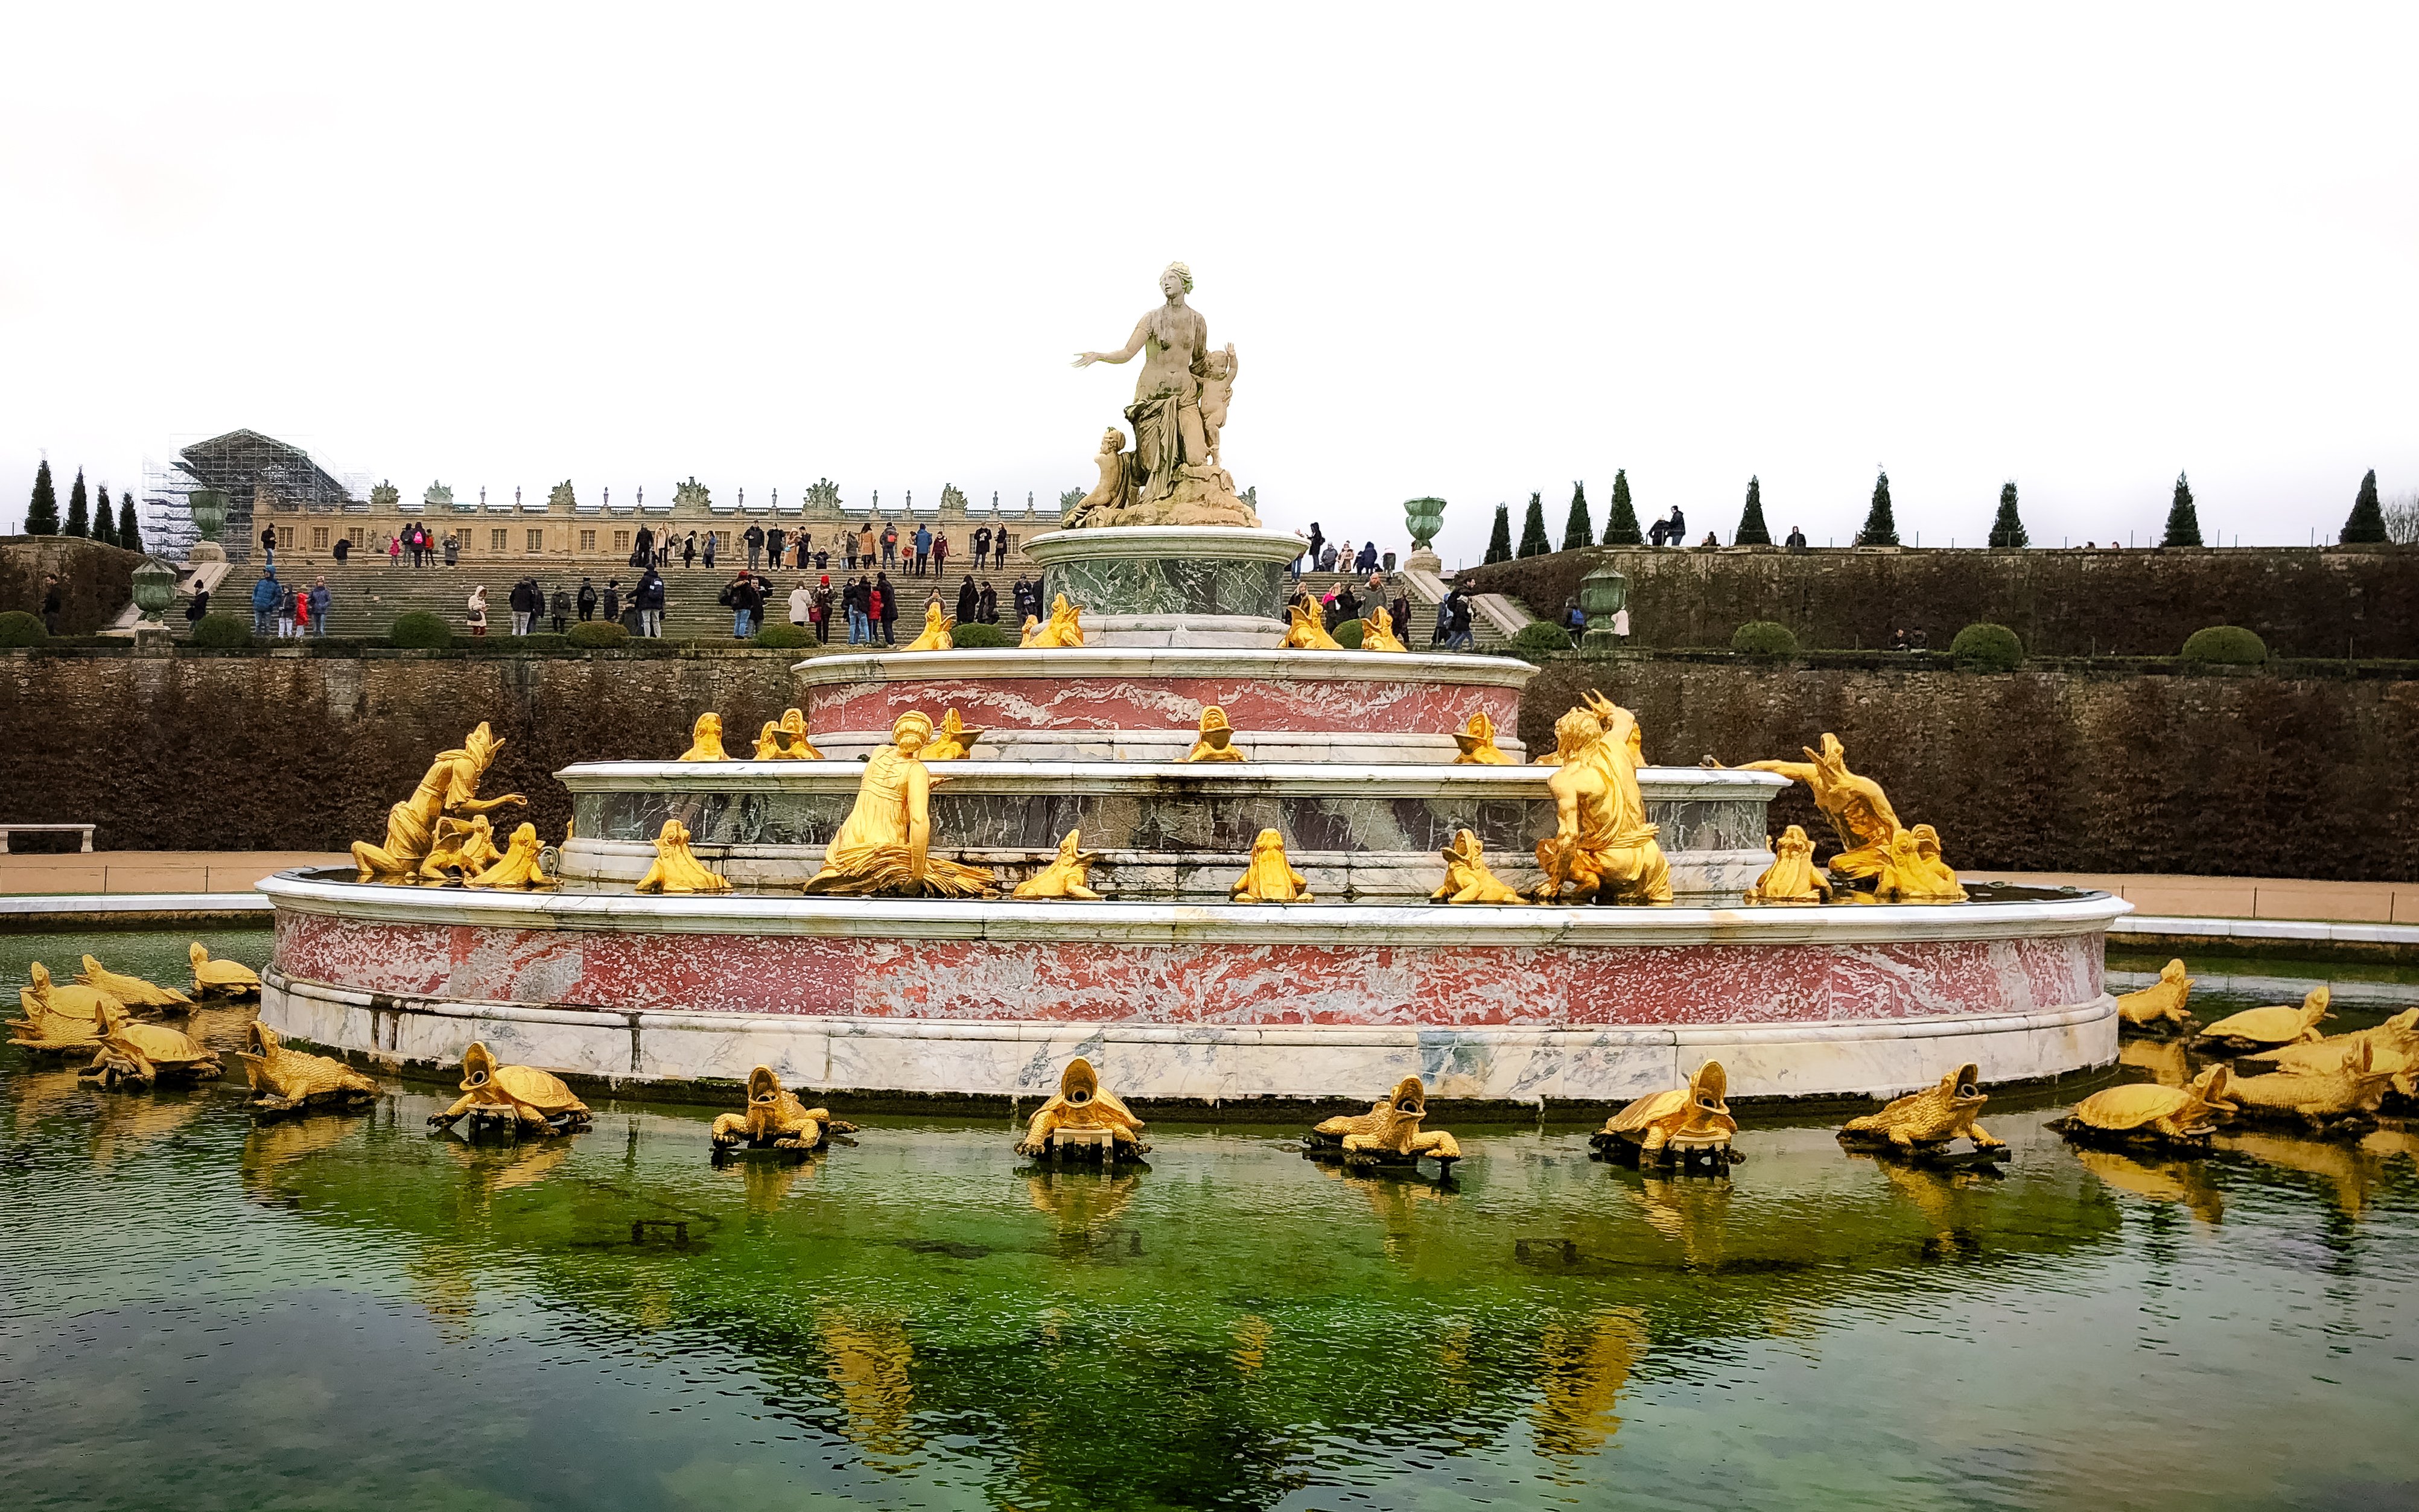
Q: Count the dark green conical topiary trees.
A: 13